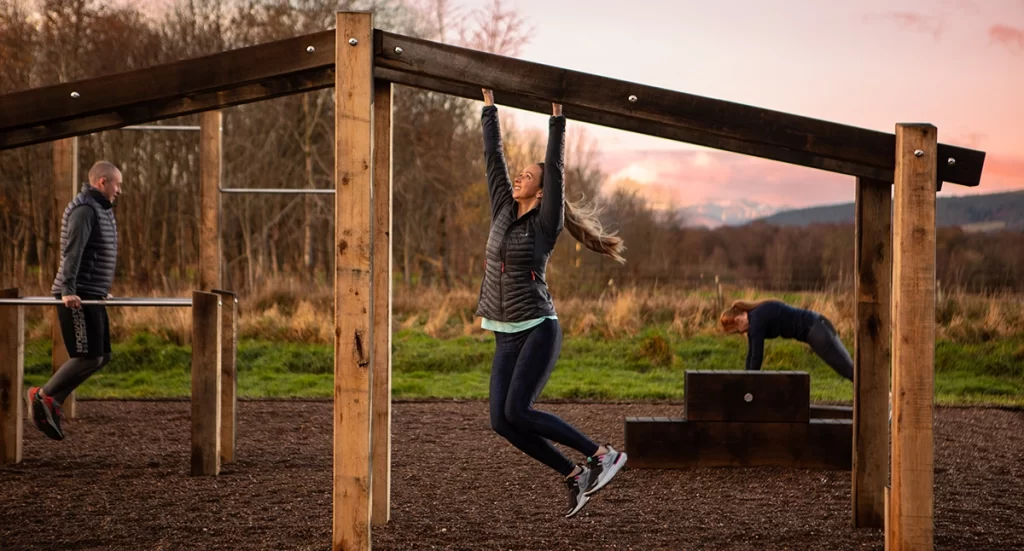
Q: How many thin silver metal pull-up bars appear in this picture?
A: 2